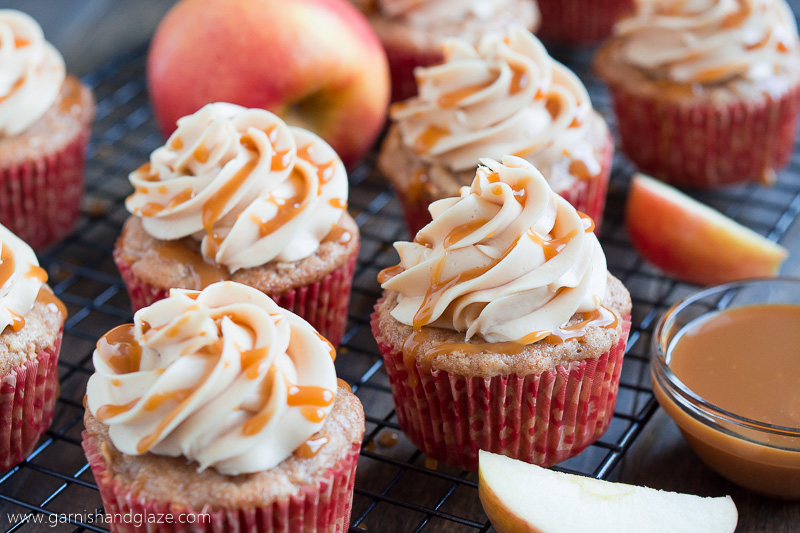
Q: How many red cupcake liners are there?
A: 9